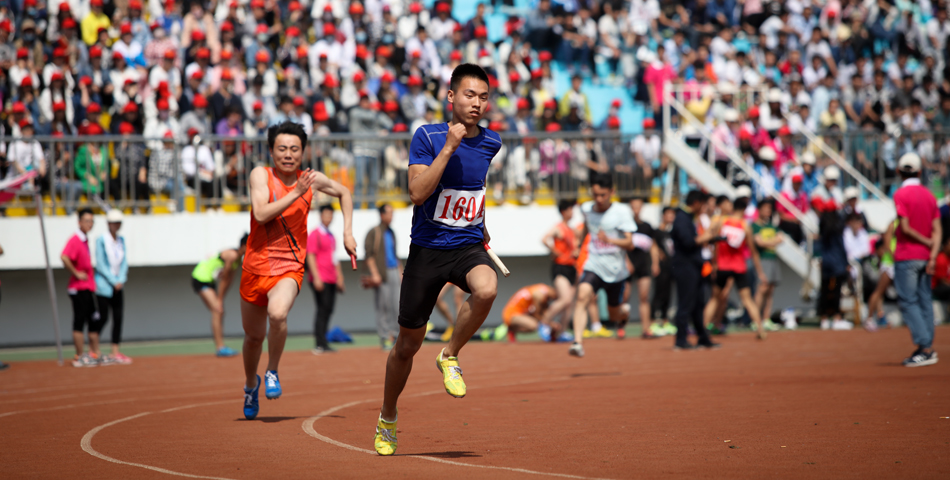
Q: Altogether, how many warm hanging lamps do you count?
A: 0